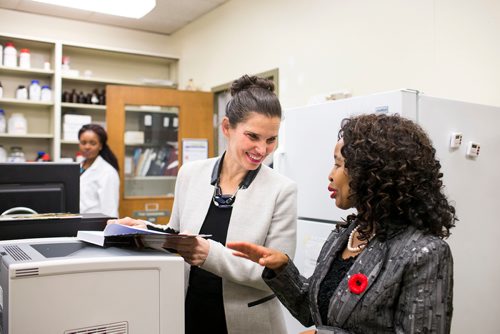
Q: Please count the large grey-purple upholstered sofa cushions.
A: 0